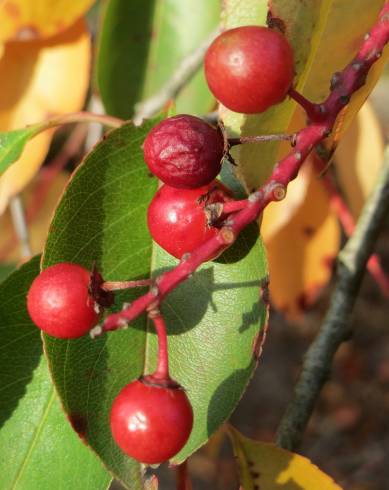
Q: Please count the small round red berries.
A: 5